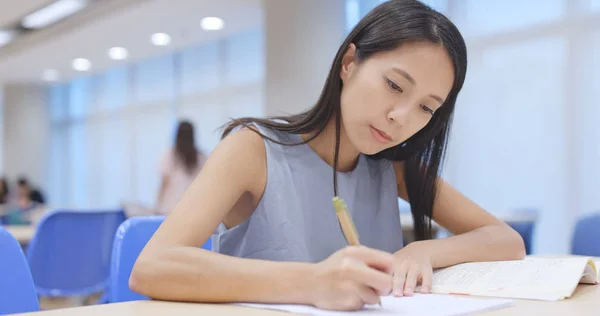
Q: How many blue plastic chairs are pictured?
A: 5